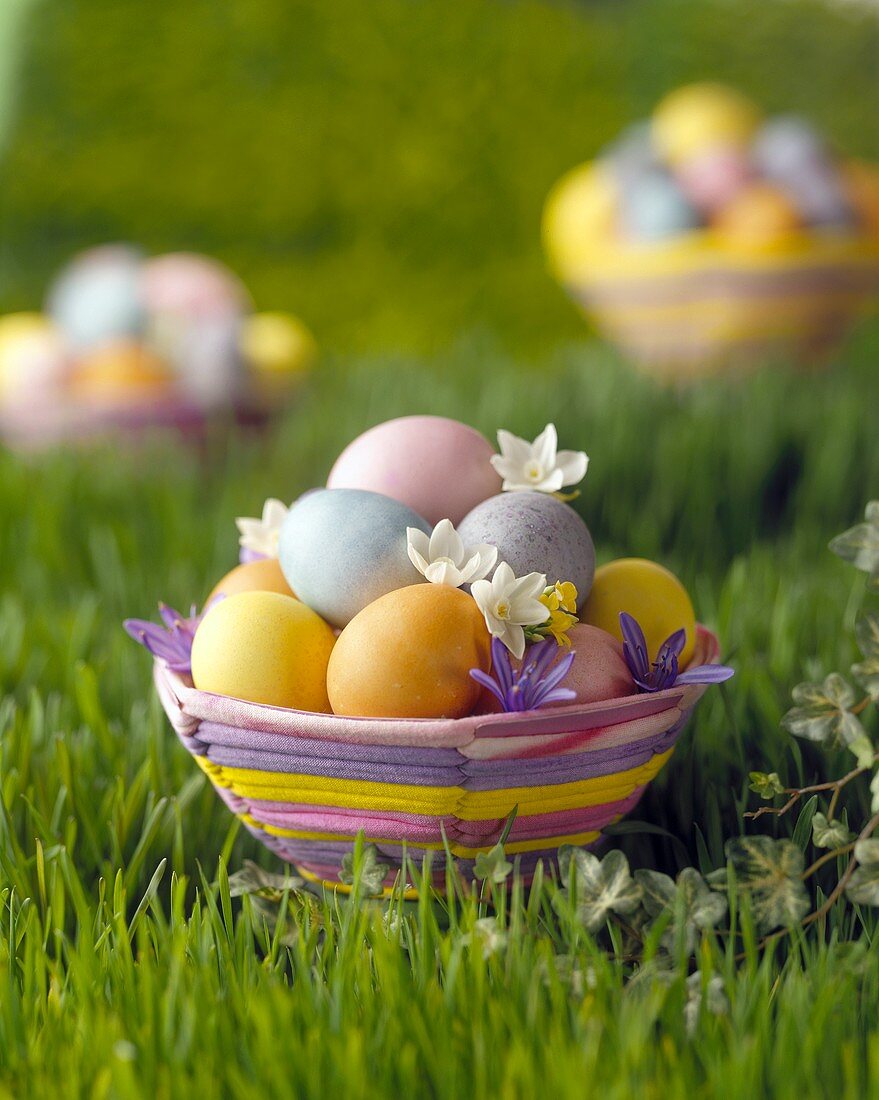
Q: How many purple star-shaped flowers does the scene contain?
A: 3